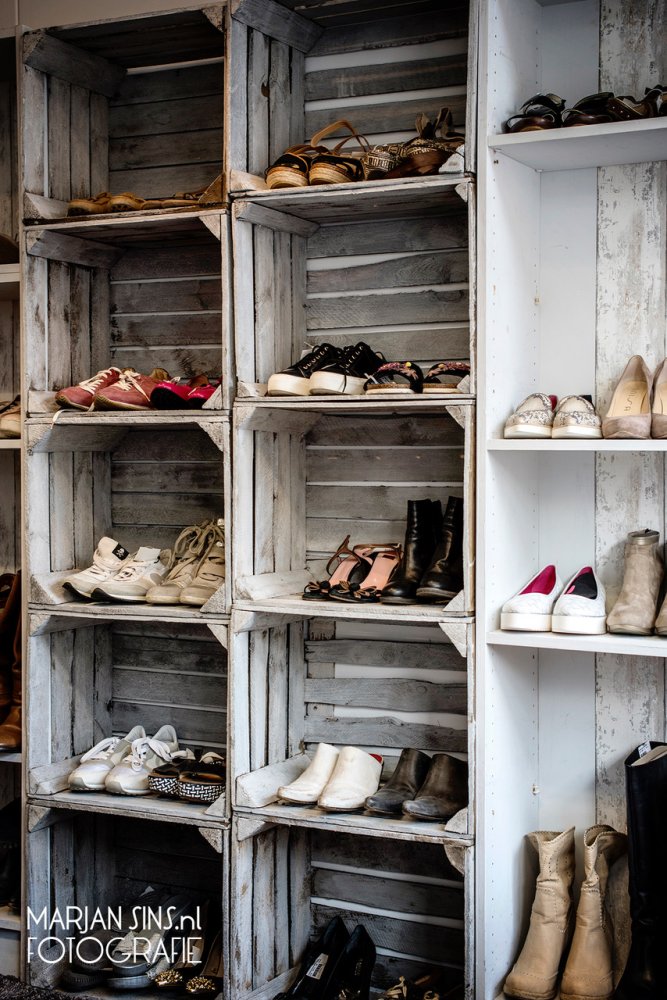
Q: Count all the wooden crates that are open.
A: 10